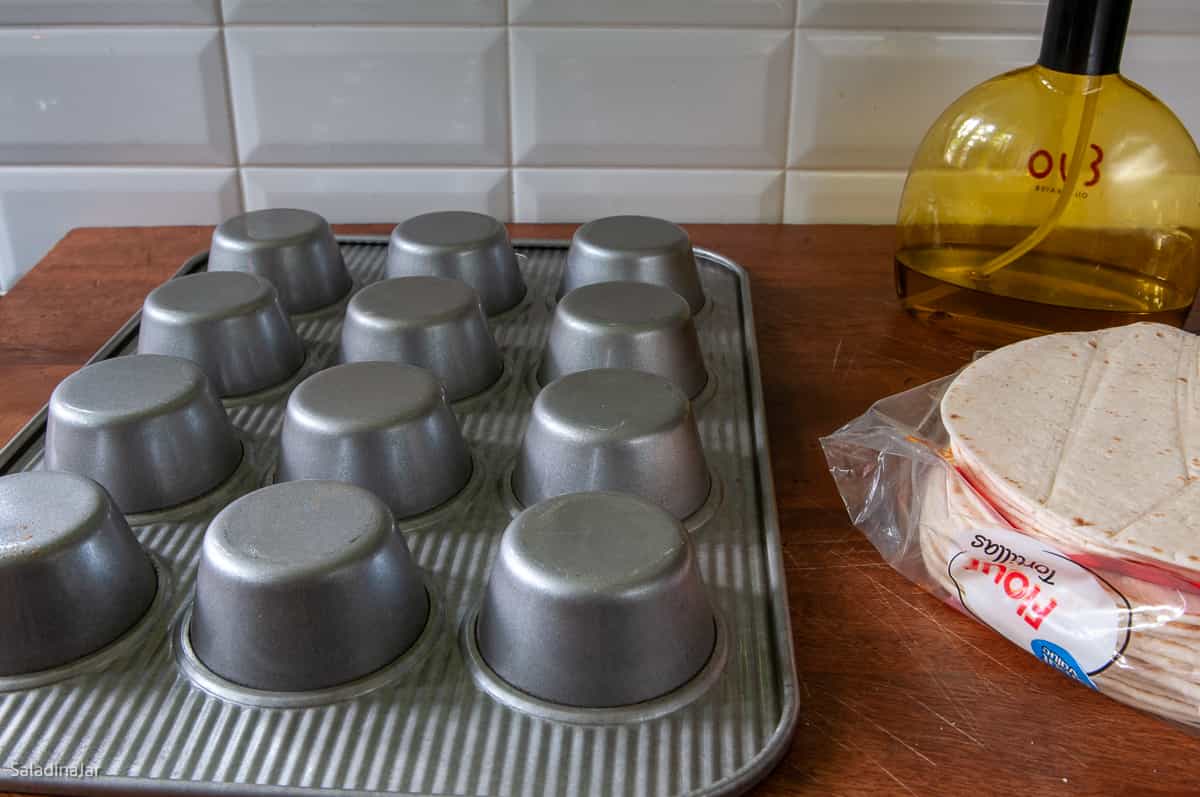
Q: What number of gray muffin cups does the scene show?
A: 12